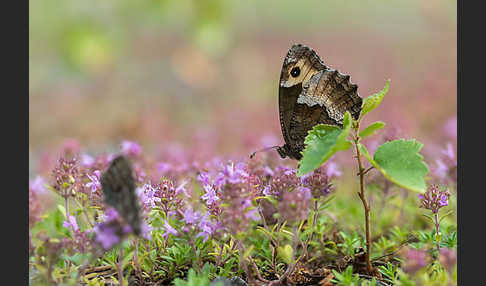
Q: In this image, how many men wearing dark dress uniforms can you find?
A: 0